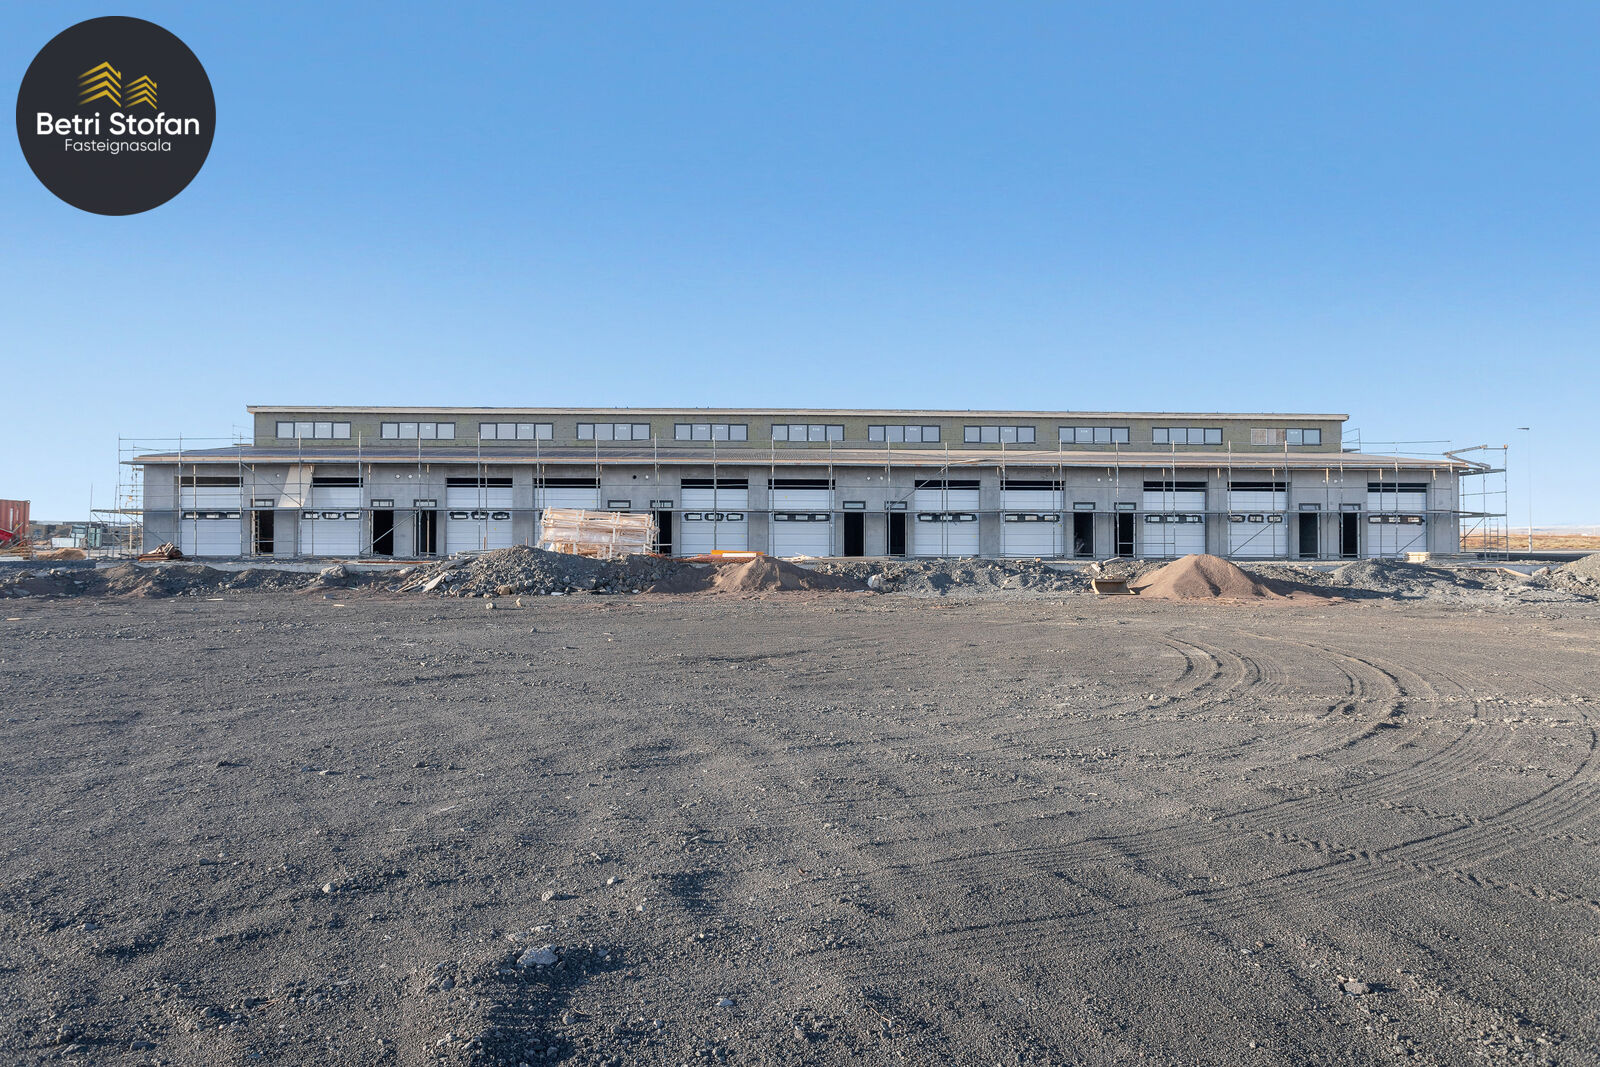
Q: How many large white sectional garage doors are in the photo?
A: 11